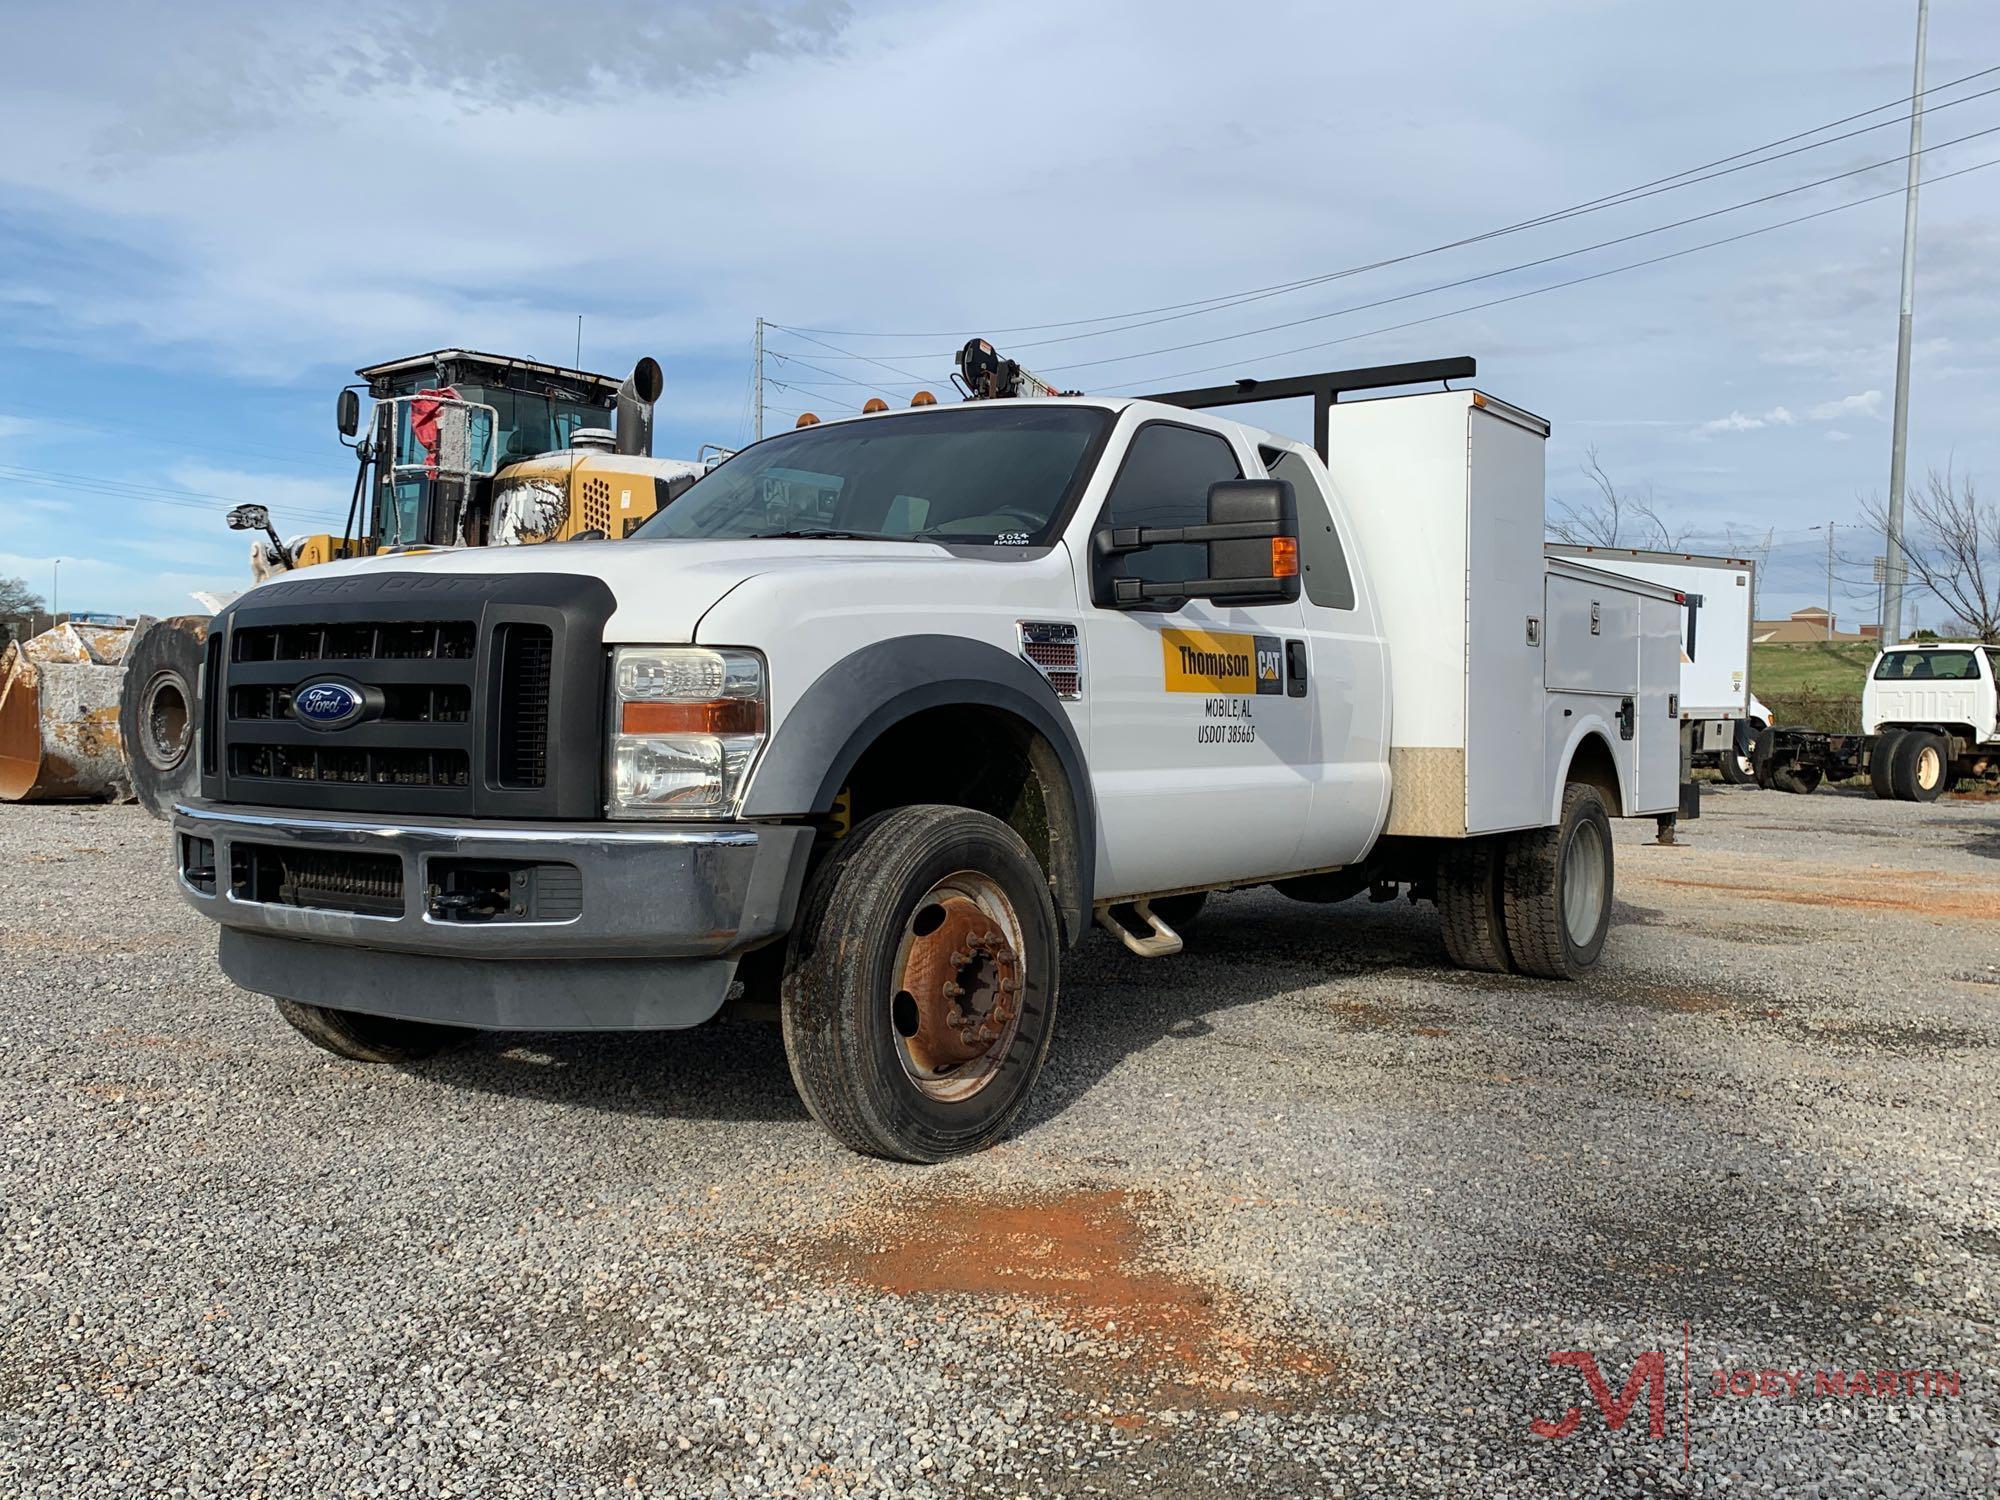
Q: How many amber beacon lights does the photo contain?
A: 3